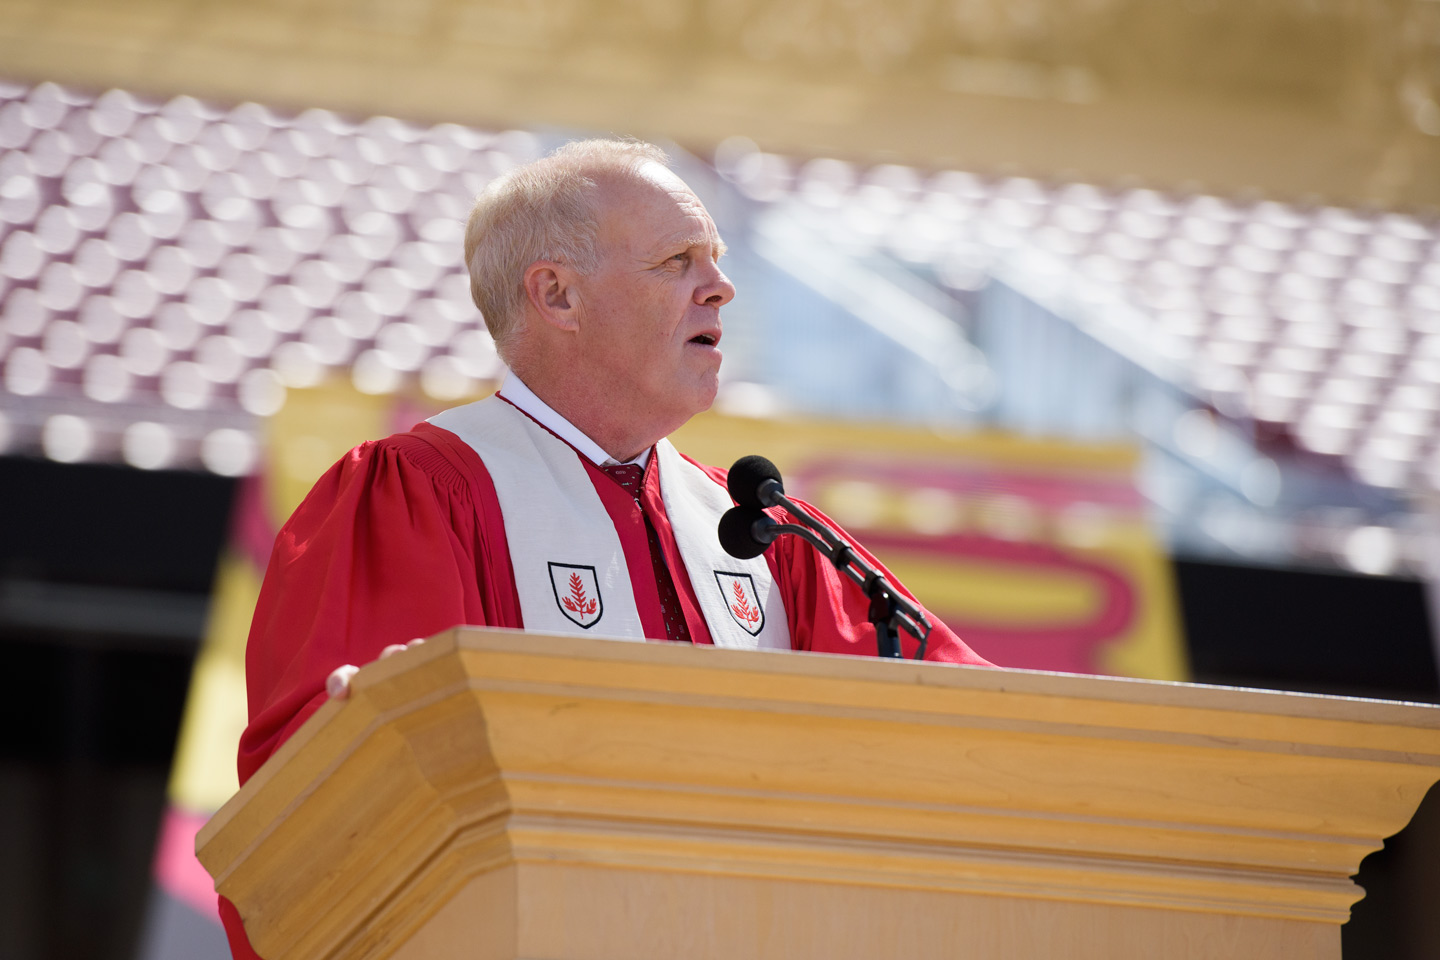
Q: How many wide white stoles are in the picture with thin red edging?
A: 1